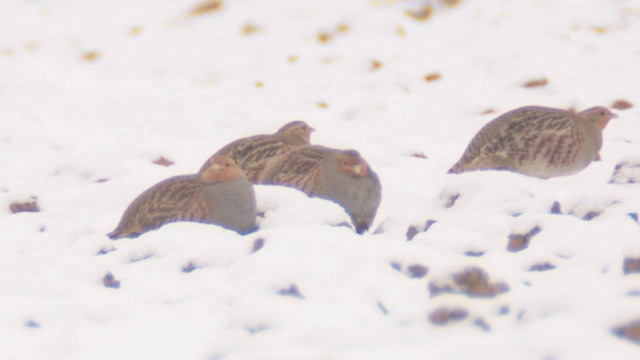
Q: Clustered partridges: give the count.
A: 3